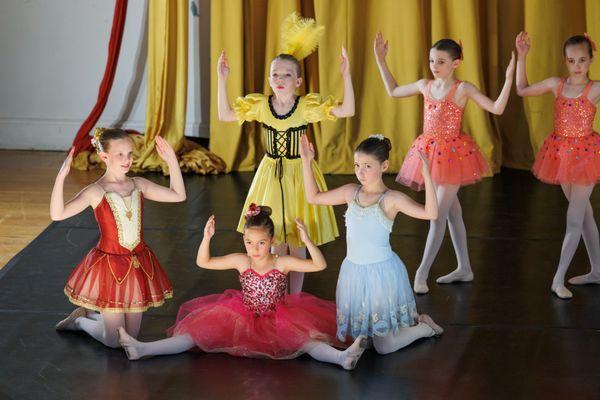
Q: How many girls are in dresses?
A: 6